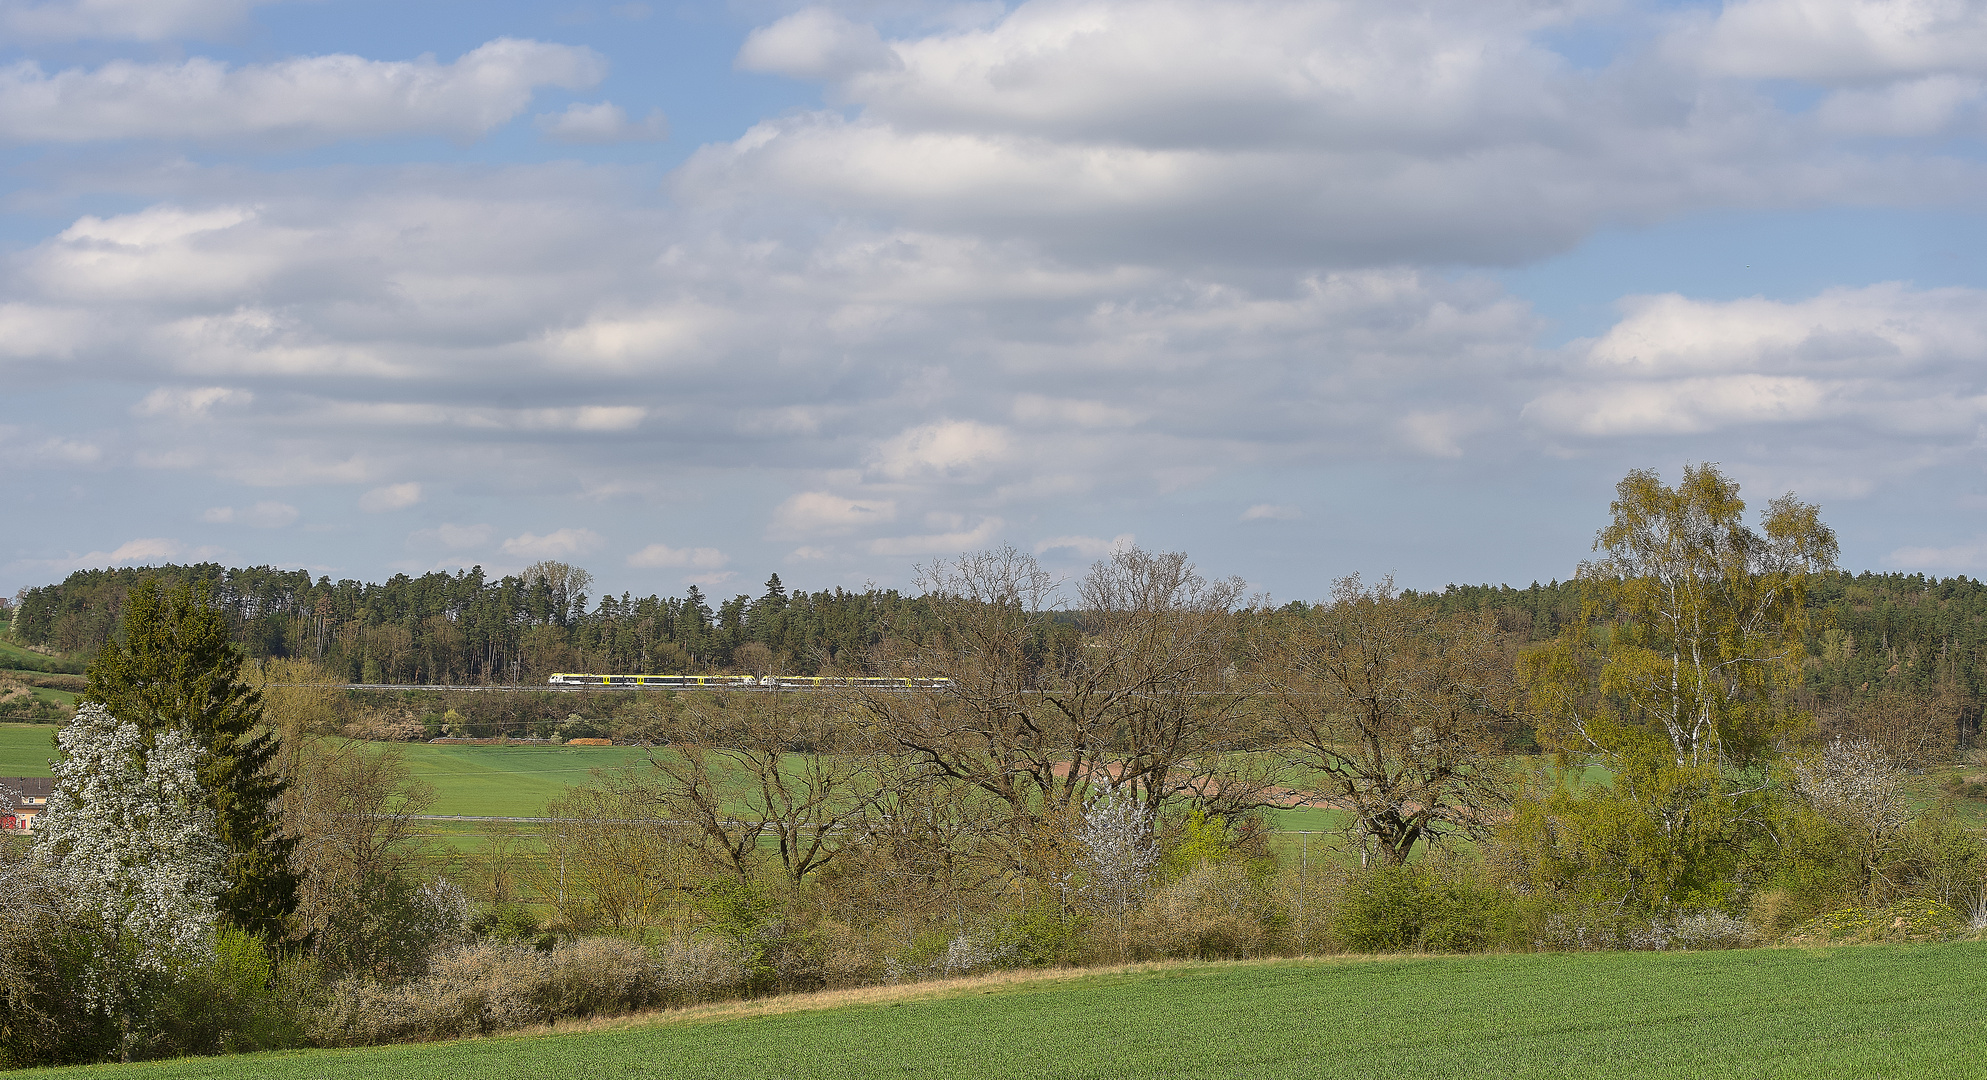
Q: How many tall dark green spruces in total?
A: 1